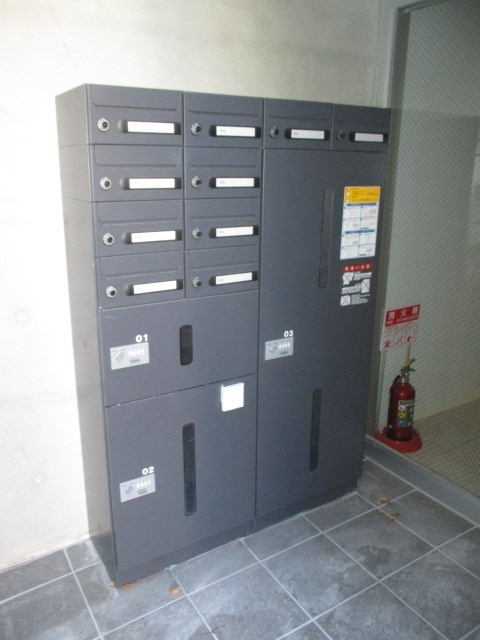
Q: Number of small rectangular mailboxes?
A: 10